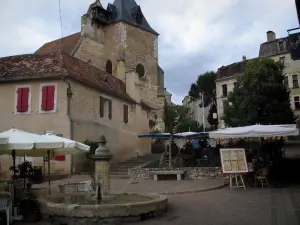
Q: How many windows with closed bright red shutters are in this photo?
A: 2